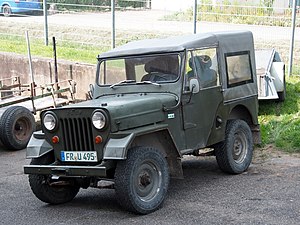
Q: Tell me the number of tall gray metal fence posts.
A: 4